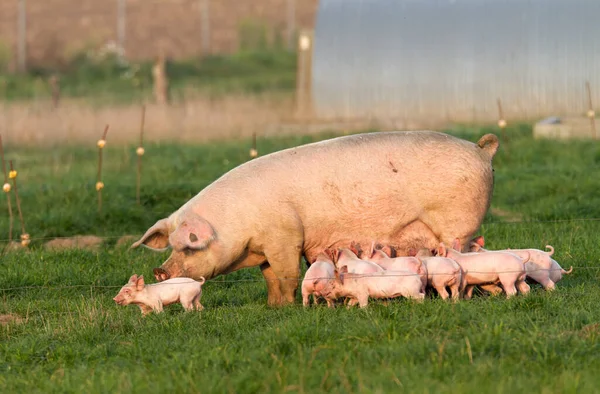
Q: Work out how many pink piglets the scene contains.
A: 9